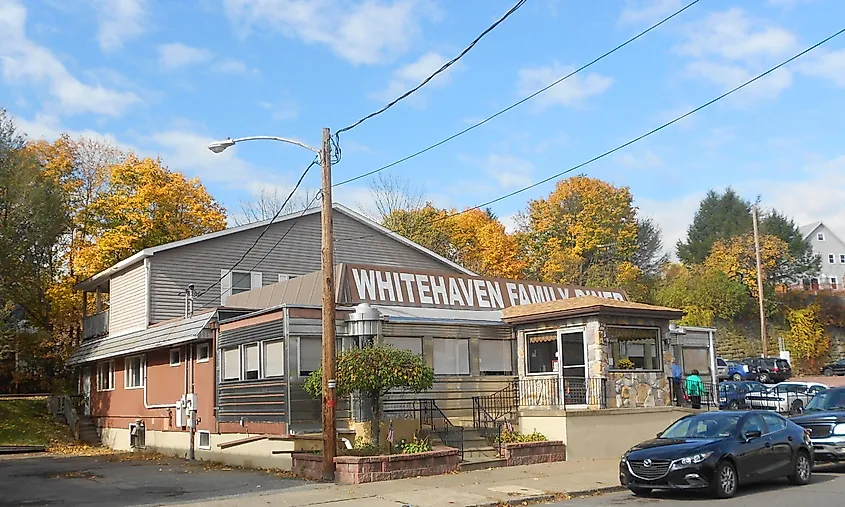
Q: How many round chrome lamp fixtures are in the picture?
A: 1